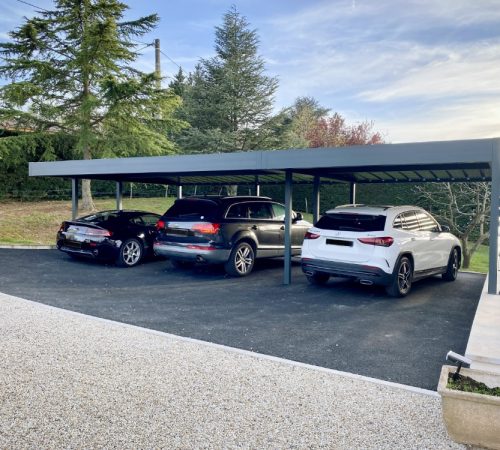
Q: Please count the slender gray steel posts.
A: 8